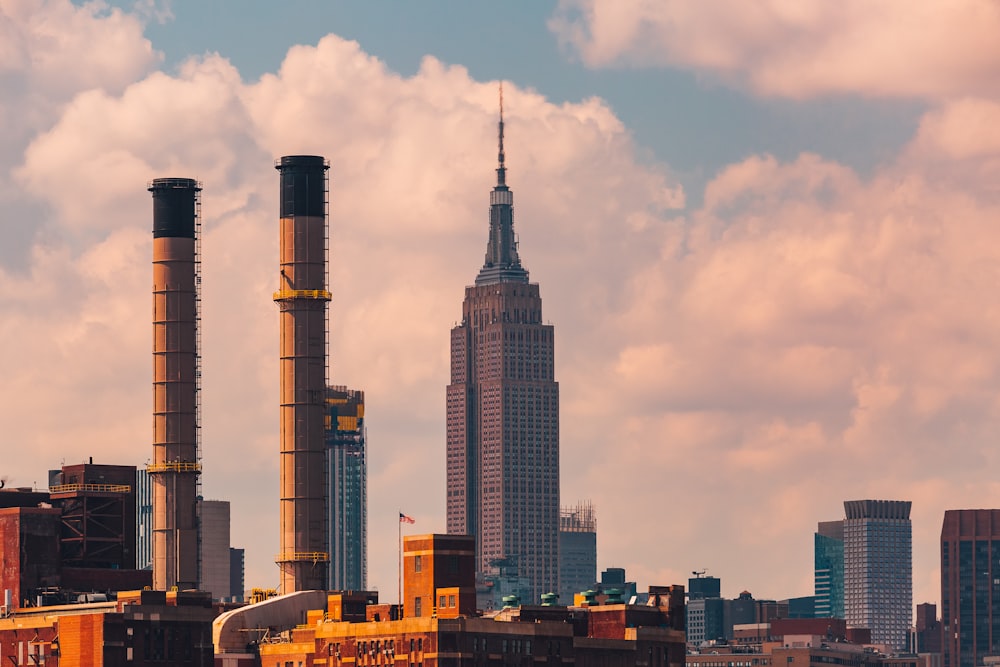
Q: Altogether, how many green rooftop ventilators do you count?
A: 4